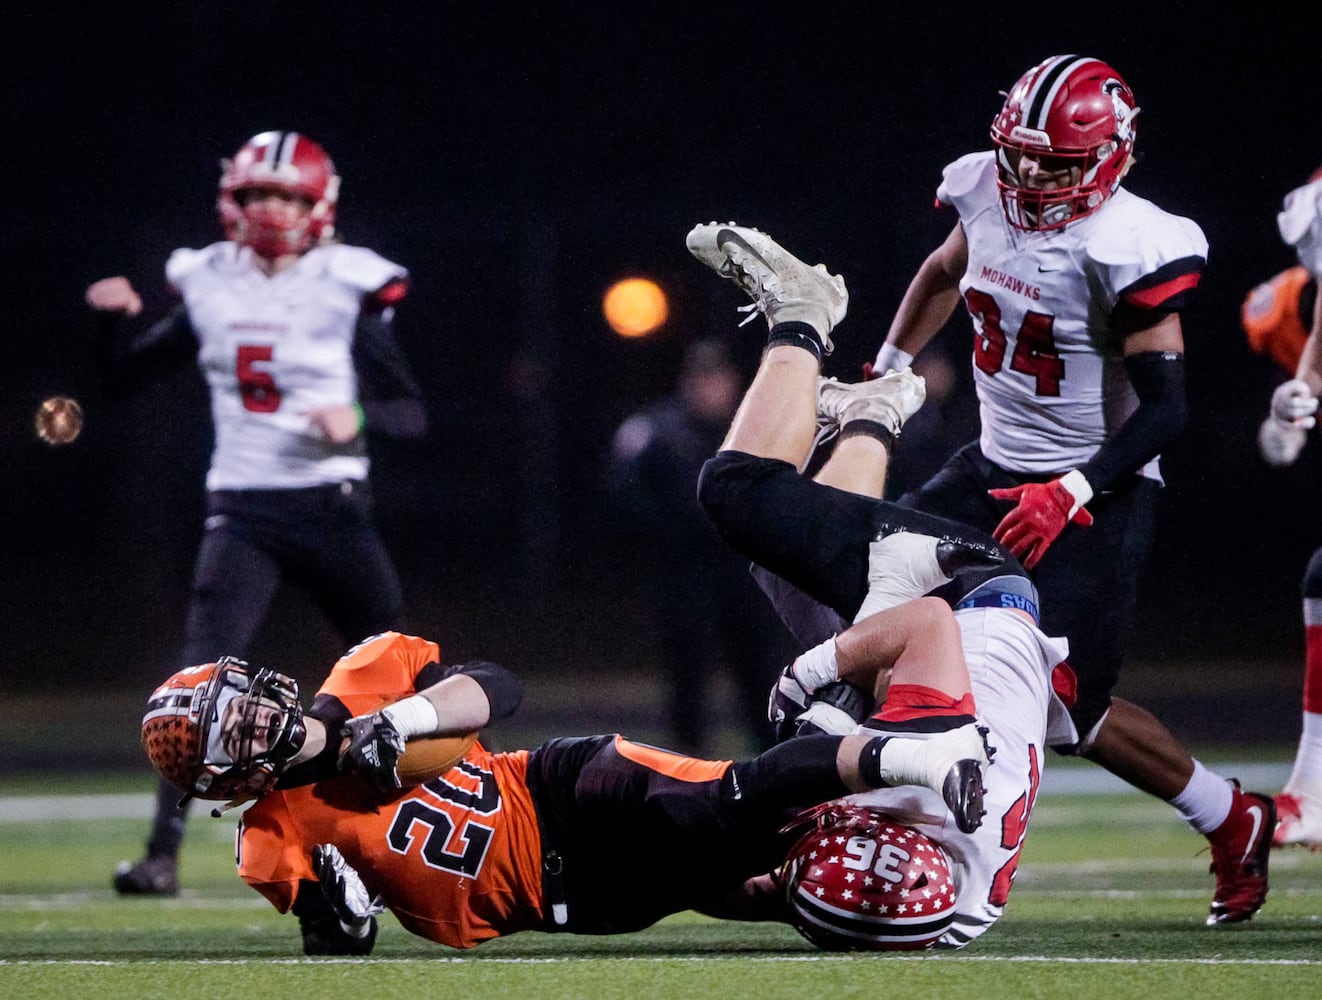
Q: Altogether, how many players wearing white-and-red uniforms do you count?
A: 4